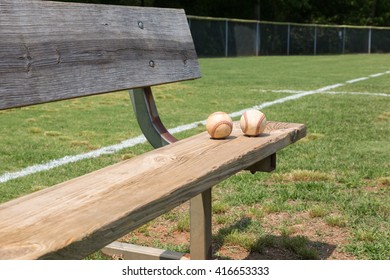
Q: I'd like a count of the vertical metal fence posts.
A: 6